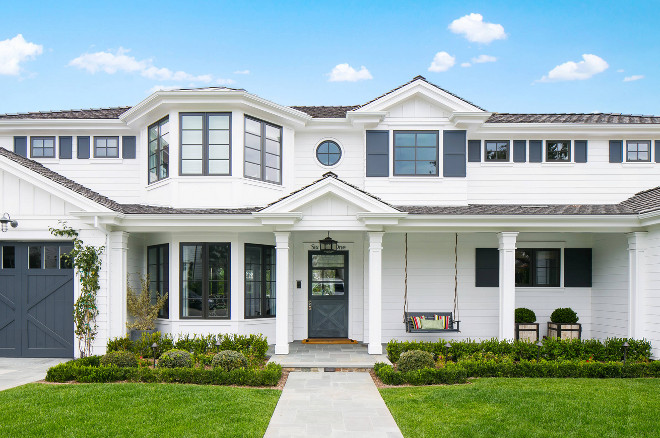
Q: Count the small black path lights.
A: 5